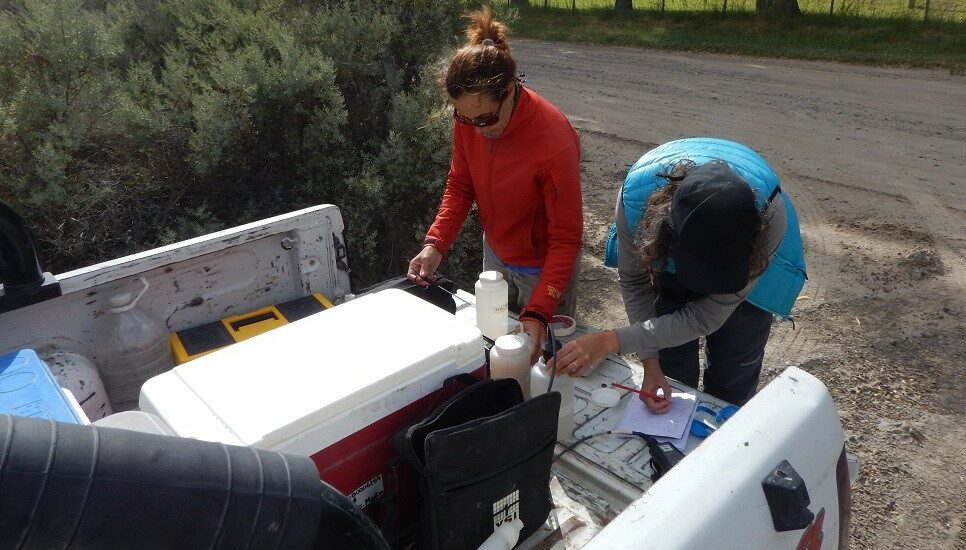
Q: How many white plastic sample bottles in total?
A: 3